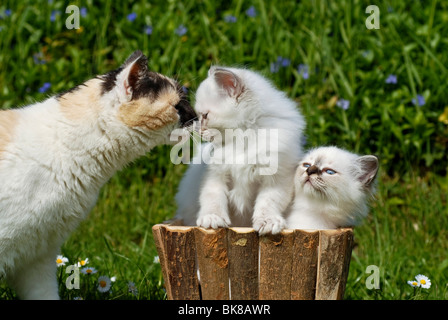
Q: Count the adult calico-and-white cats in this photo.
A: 1